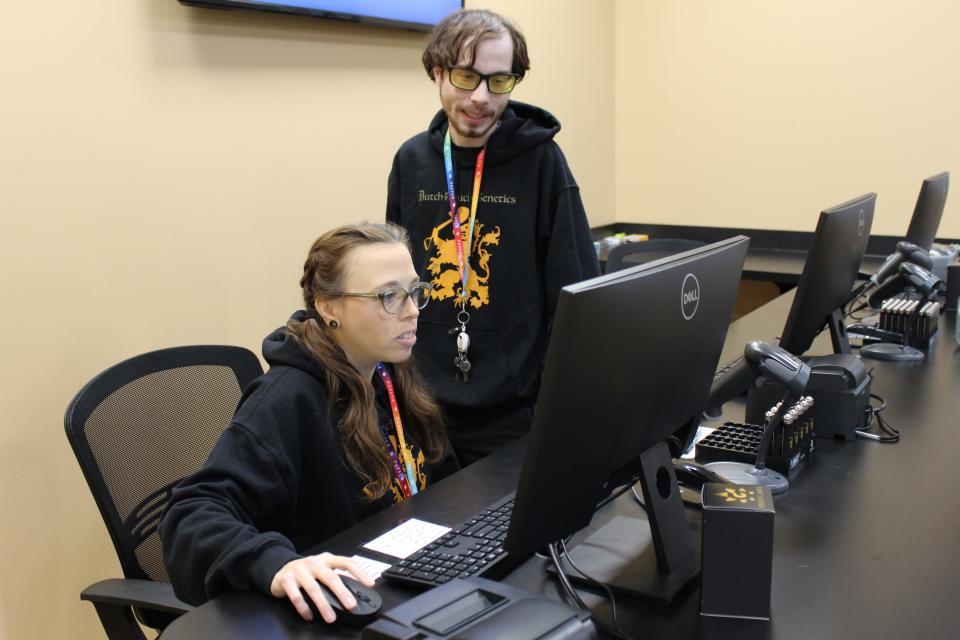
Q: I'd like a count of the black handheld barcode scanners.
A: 3